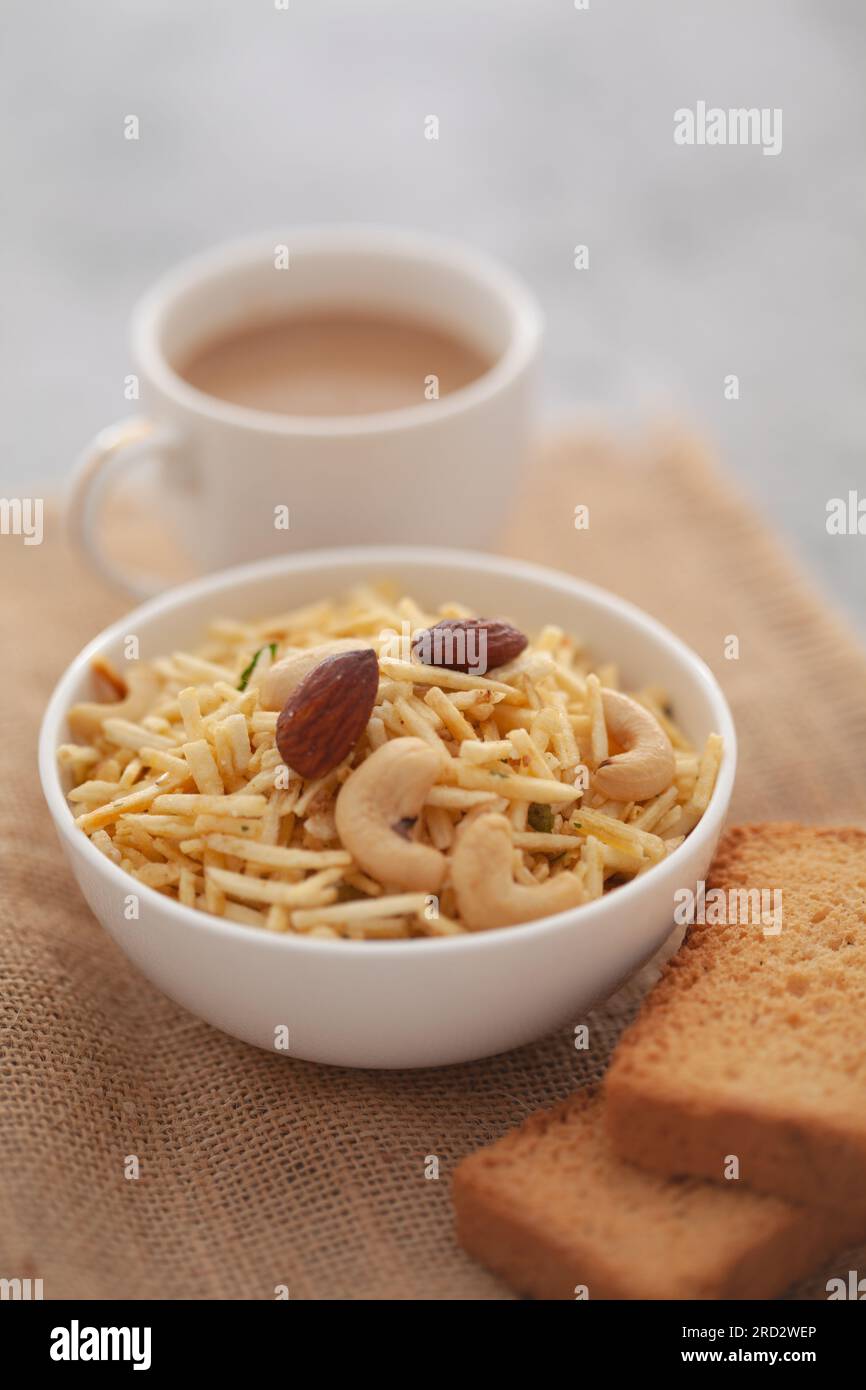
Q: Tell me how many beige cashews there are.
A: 5